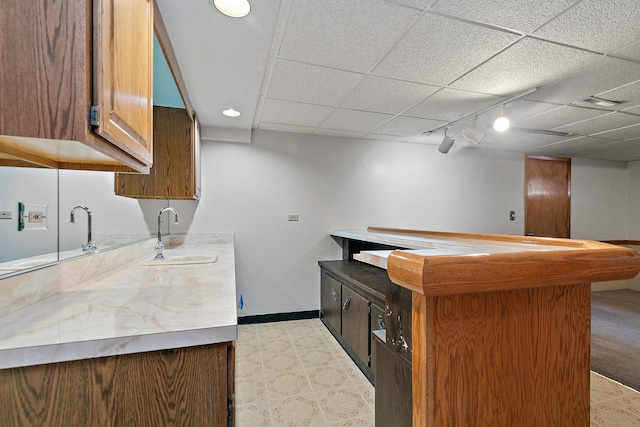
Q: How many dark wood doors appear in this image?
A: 3